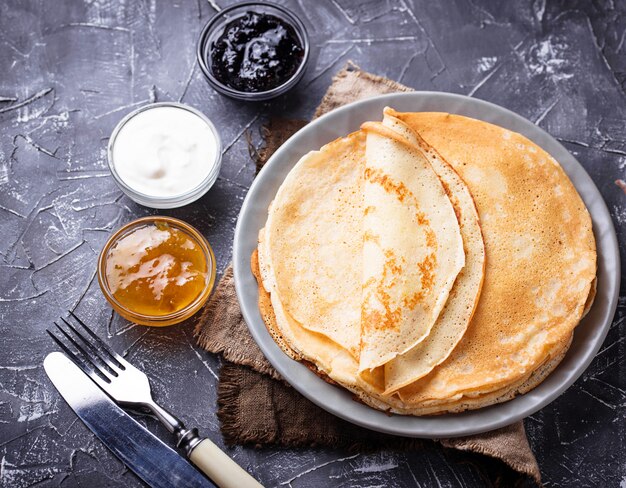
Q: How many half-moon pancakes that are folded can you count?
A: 2